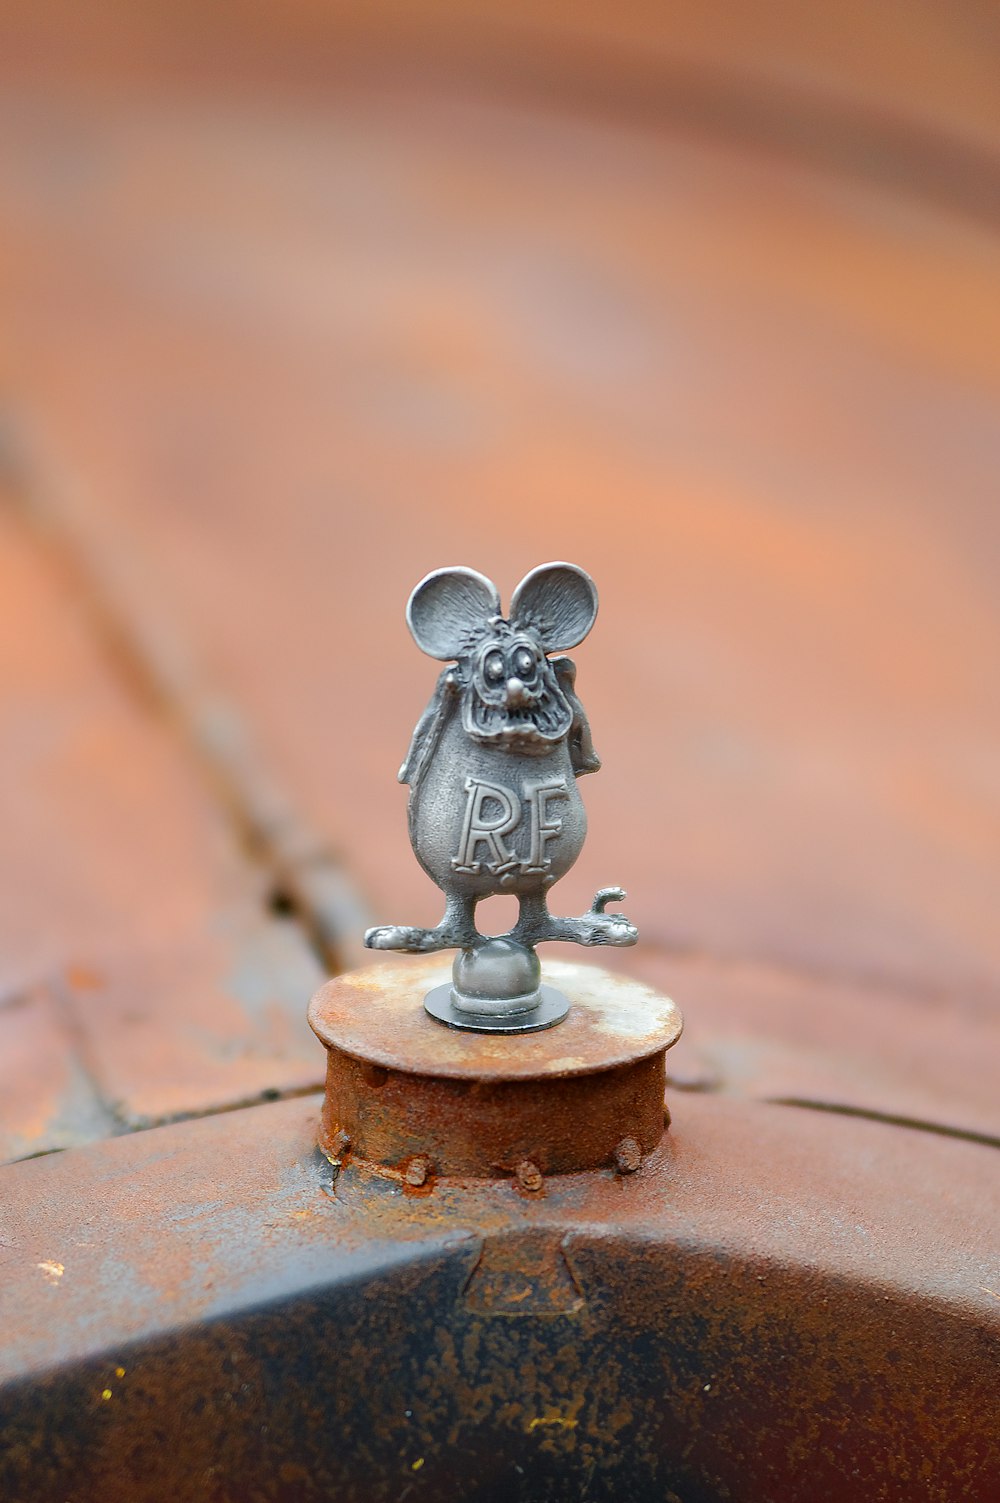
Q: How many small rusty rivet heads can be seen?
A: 4